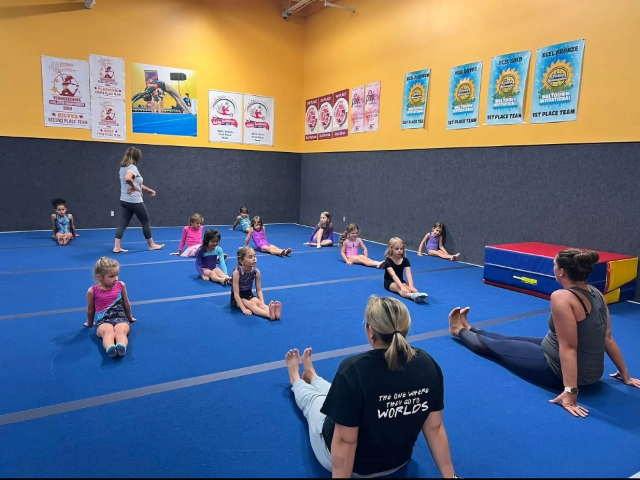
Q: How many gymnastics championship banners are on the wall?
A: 14